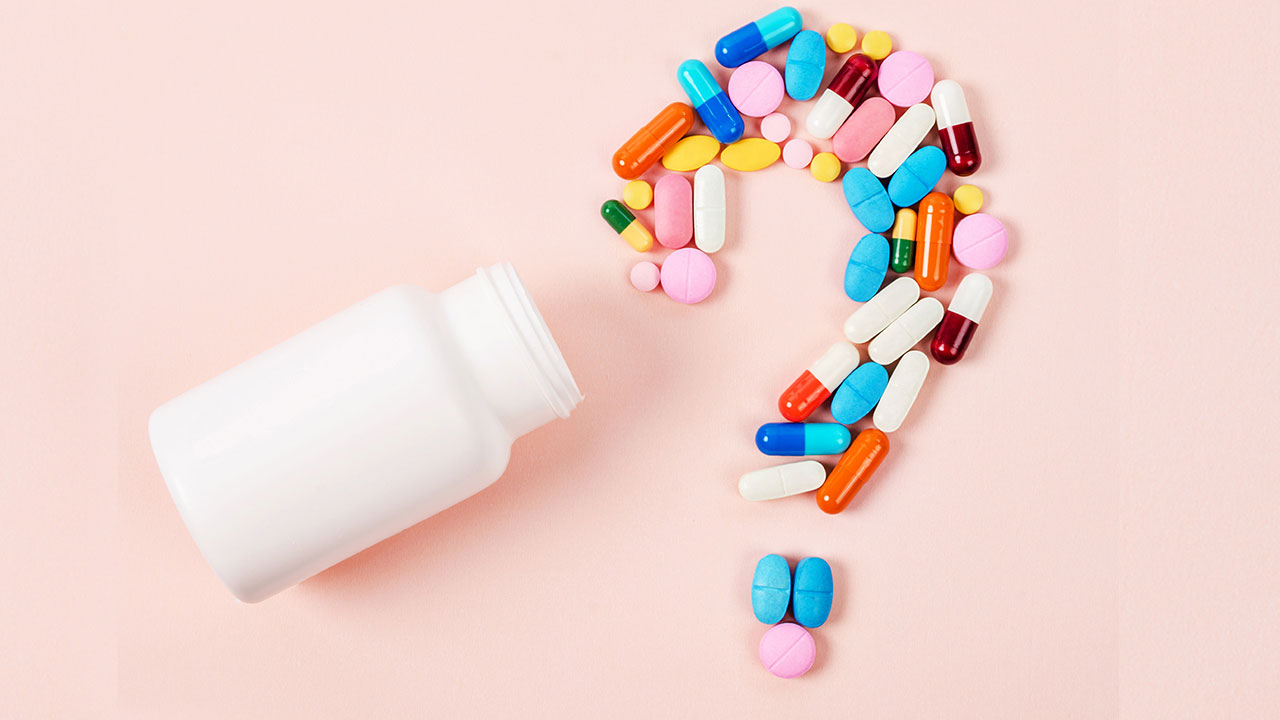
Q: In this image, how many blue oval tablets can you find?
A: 7